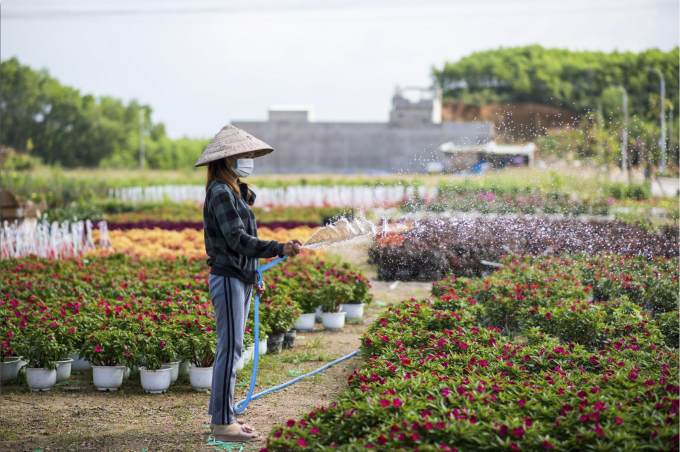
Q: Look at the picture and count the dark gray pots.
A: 2